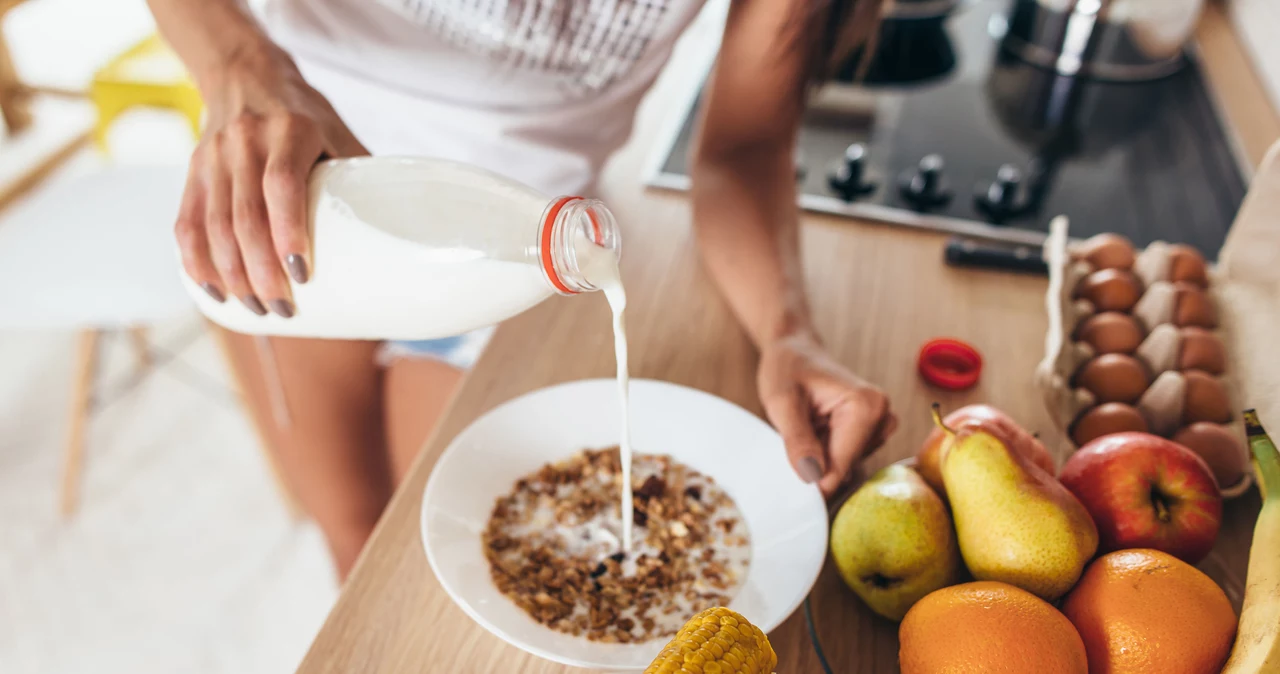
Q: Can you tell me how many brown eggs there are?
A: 10